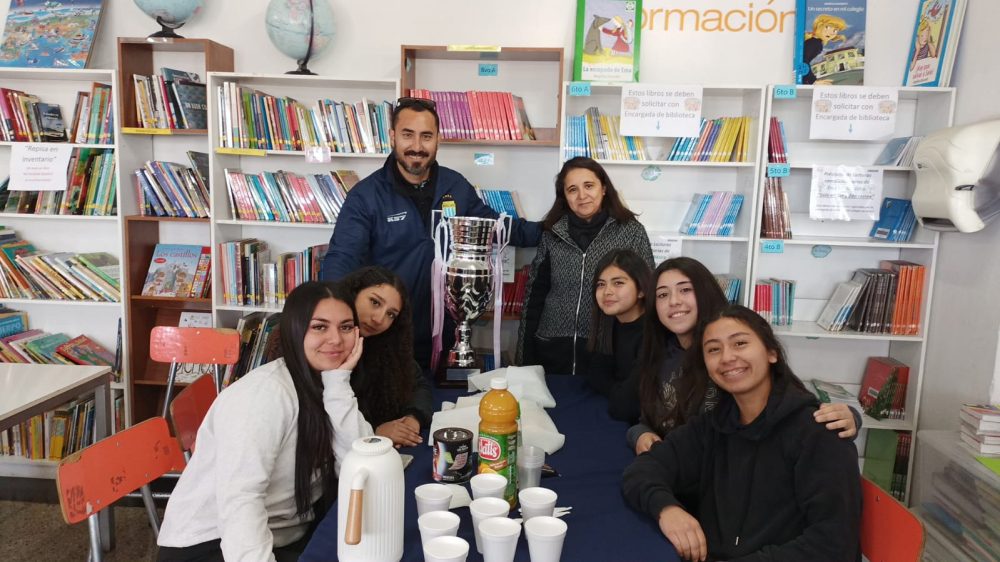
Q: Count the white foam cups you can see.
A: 8